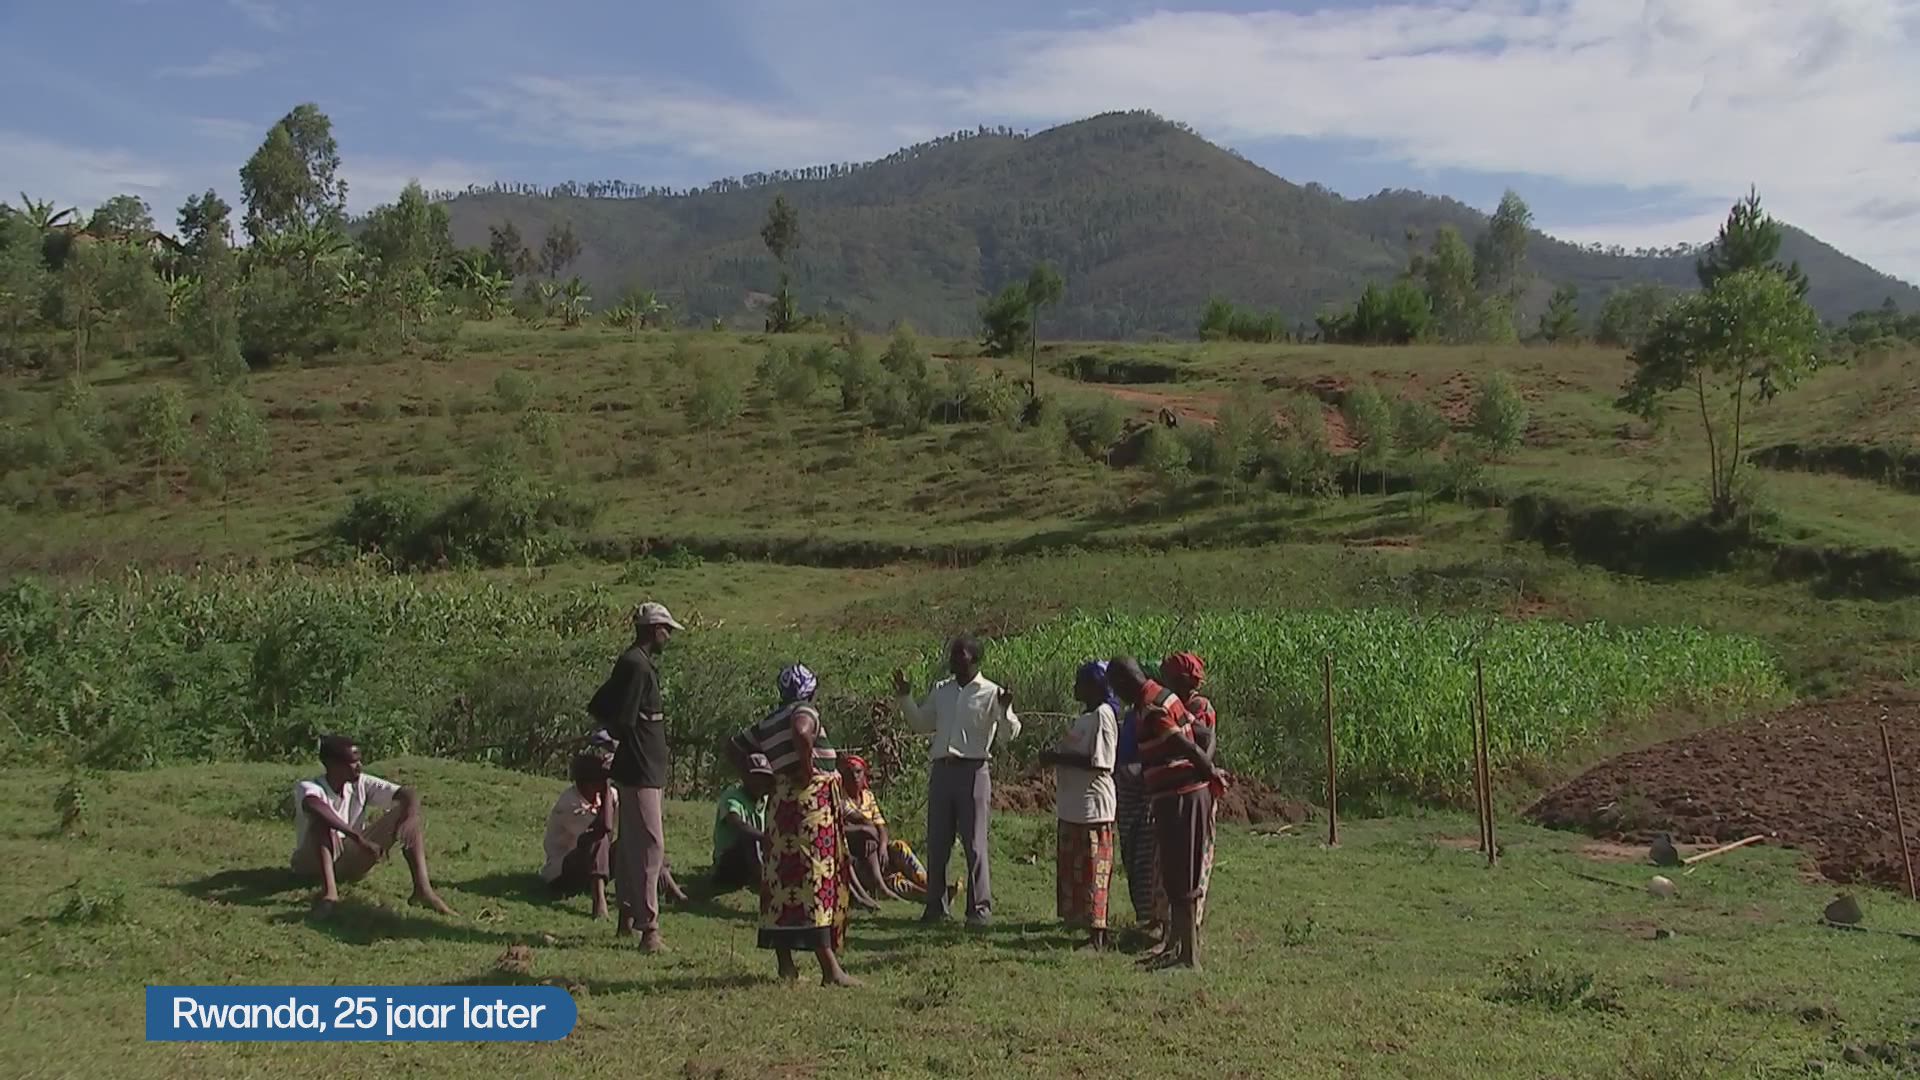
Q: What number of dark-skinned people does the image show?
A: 12